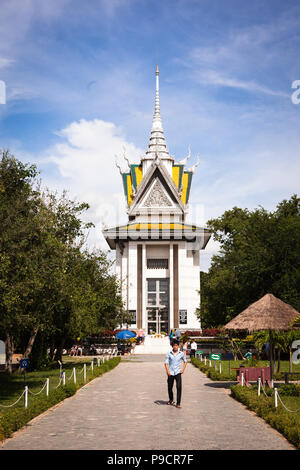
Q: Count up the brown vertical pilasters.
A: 2